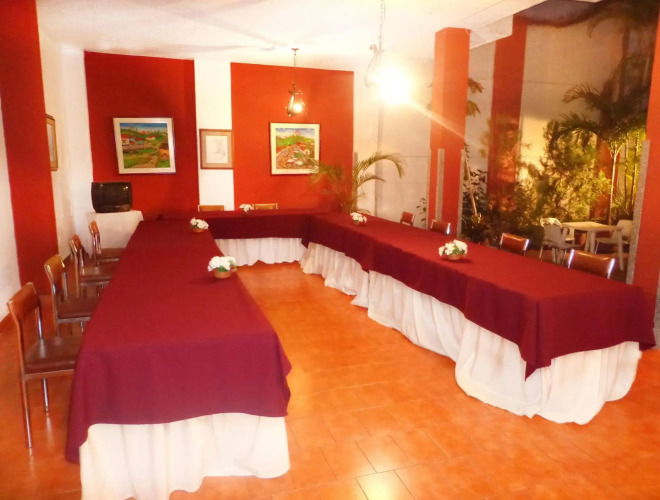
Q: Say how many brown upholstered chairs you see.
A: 10